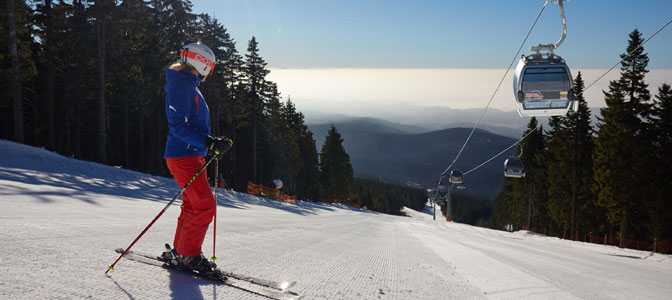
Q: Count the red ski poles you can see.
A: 2